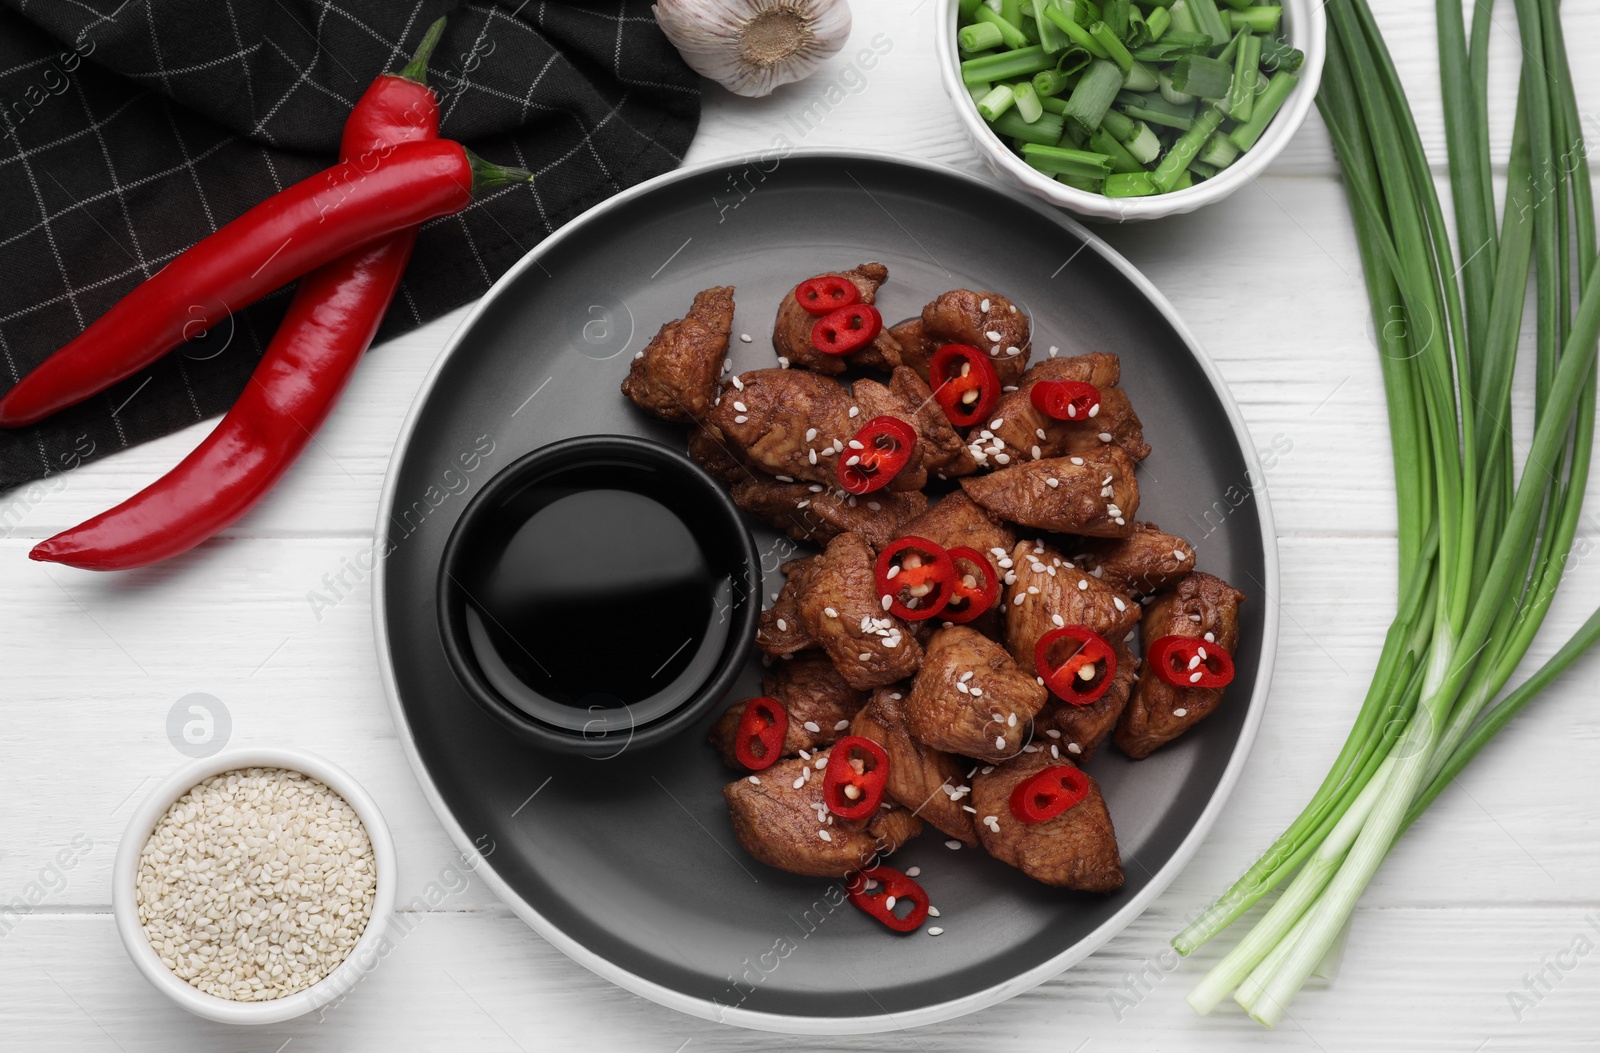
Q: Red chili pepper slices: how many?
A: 13